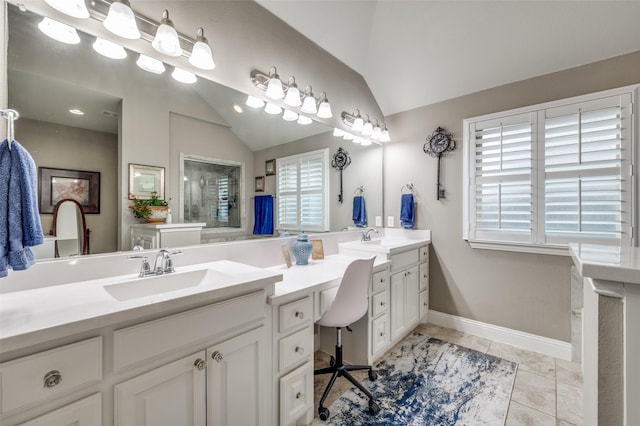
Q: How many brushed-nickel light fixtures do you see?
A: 3